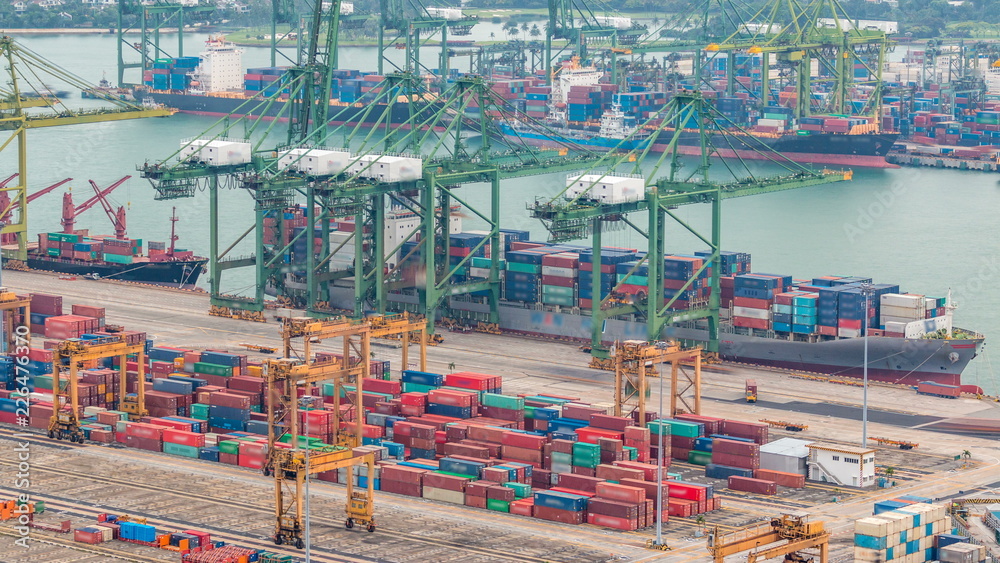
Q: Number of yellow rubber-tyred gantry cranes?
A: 8